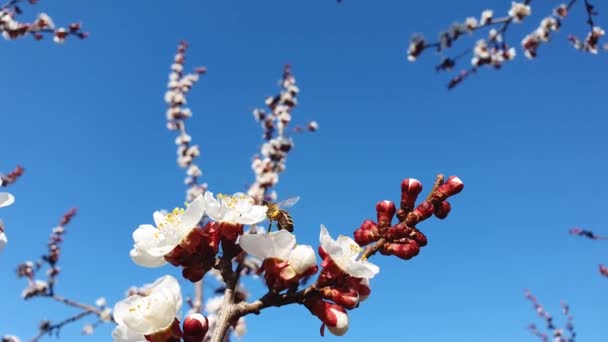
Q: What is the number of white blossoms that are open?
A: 5